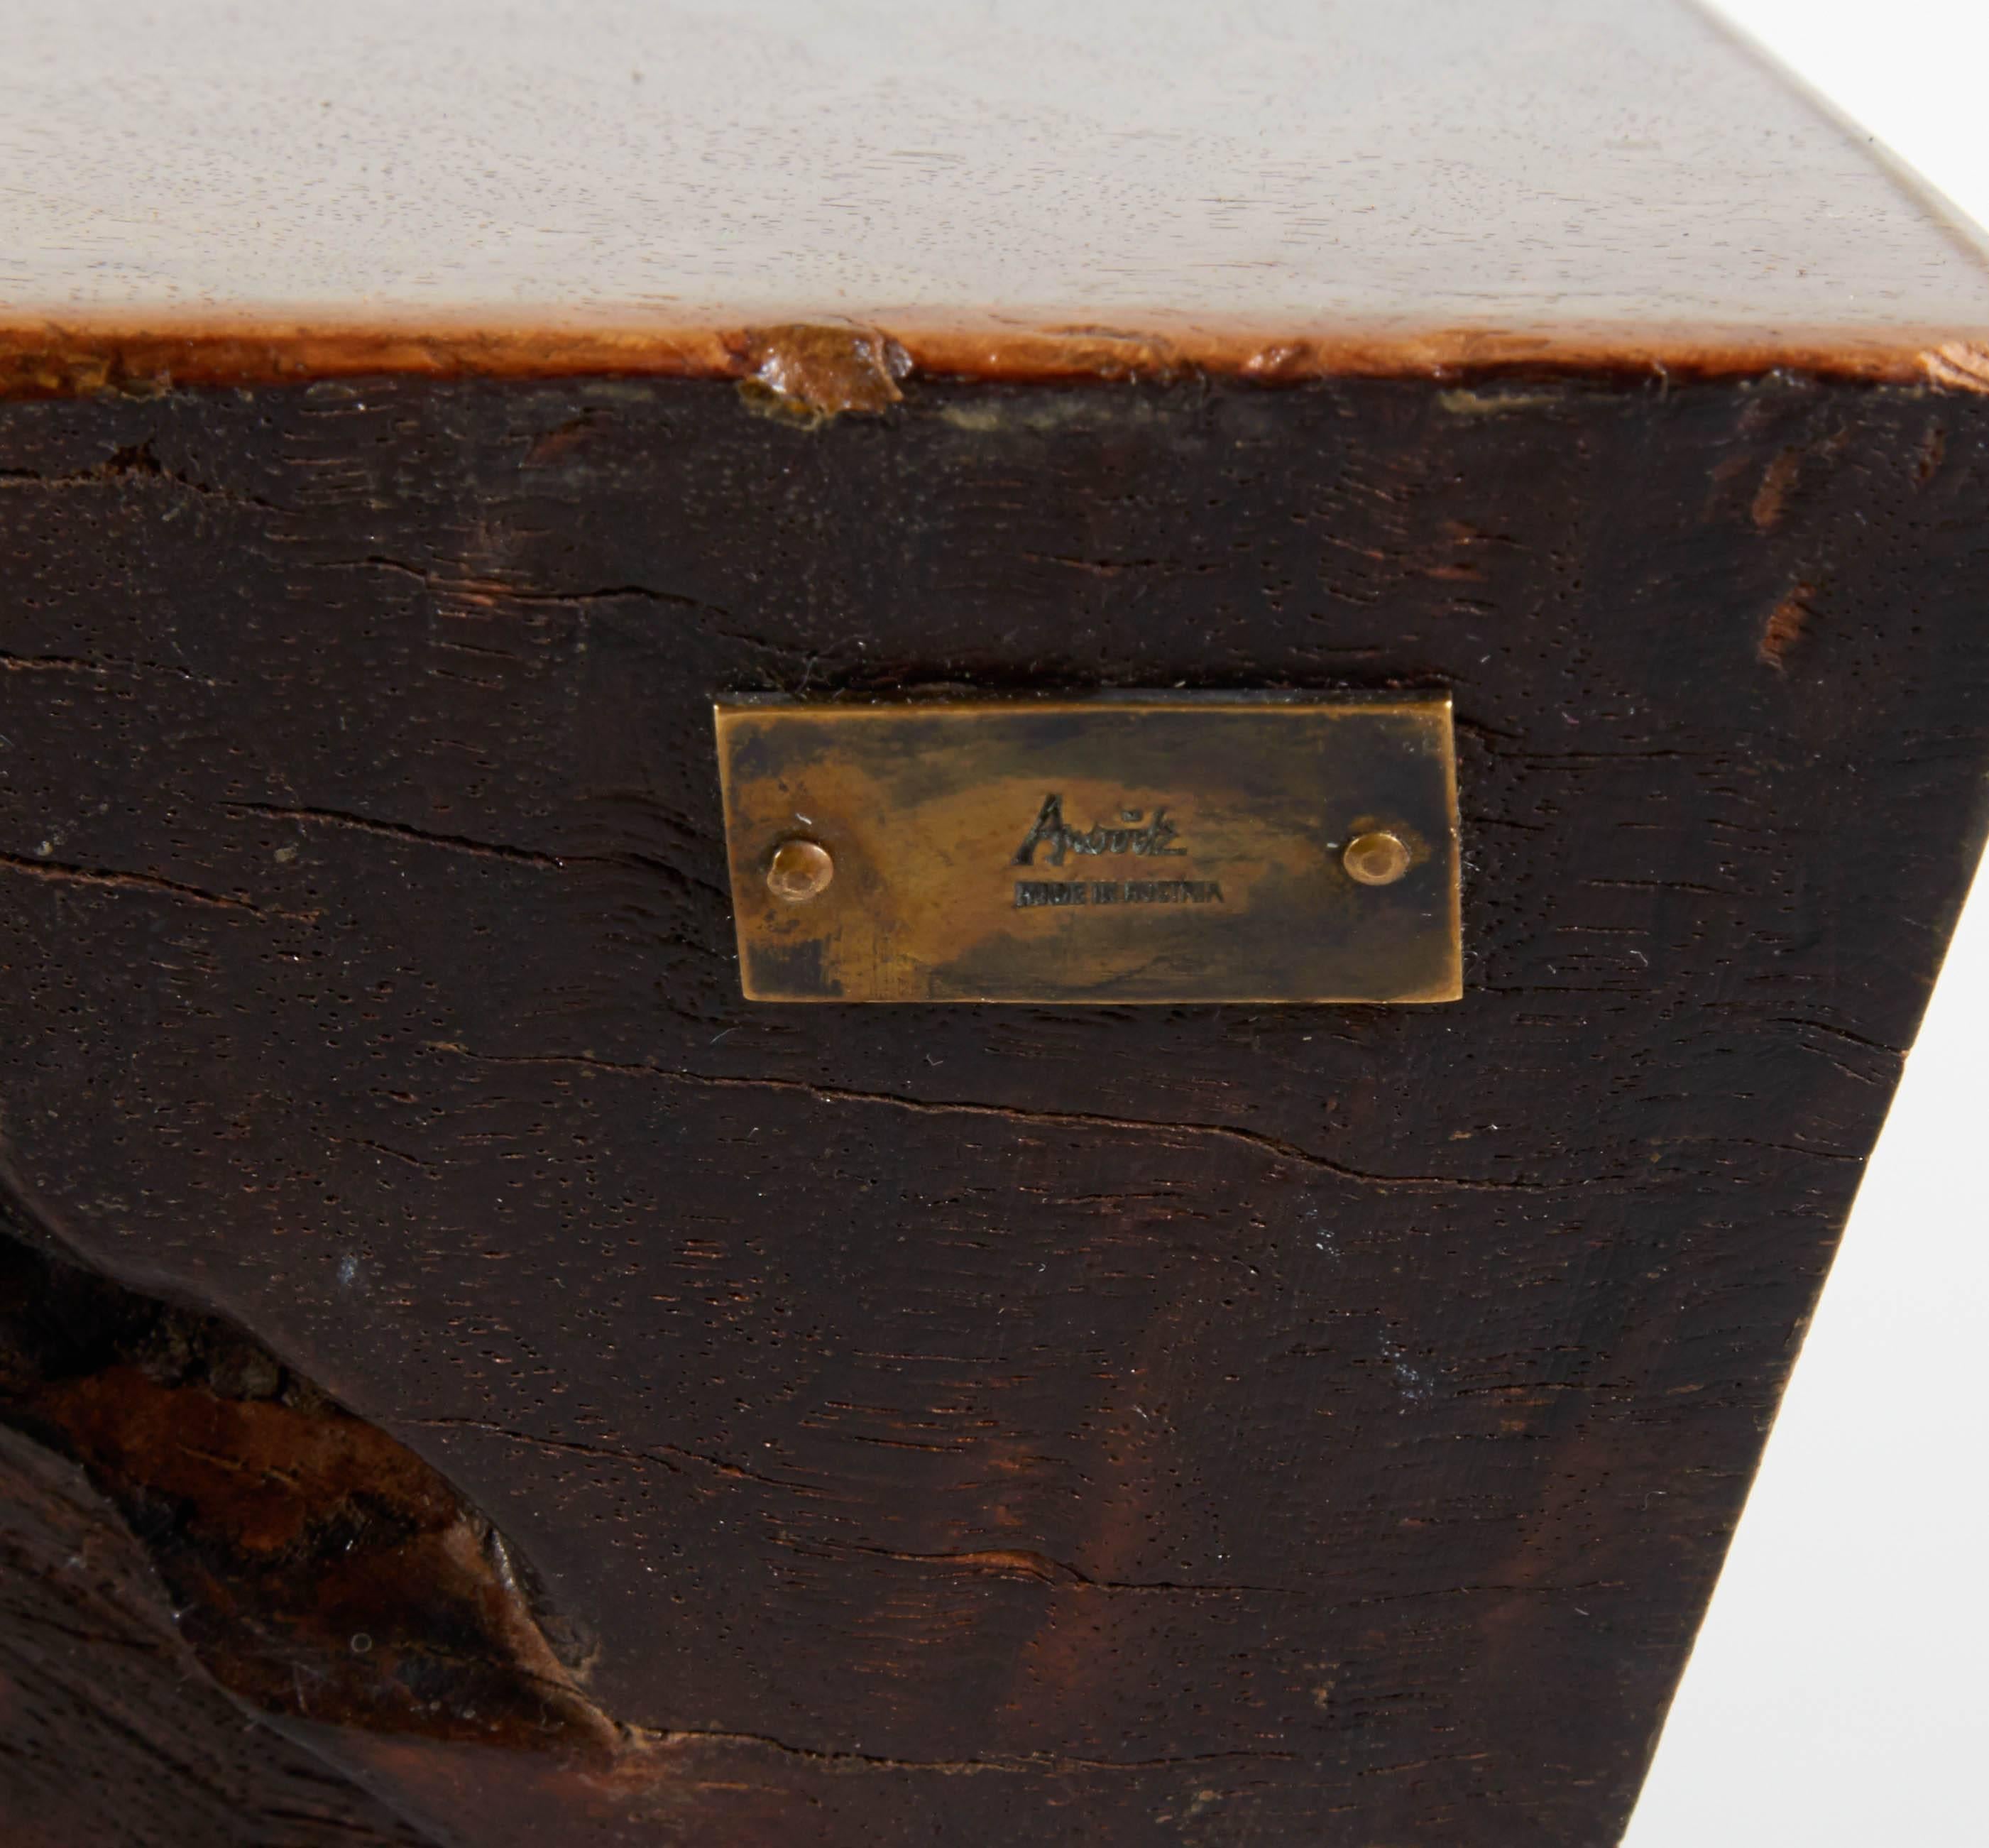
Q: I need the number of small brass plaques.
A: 1